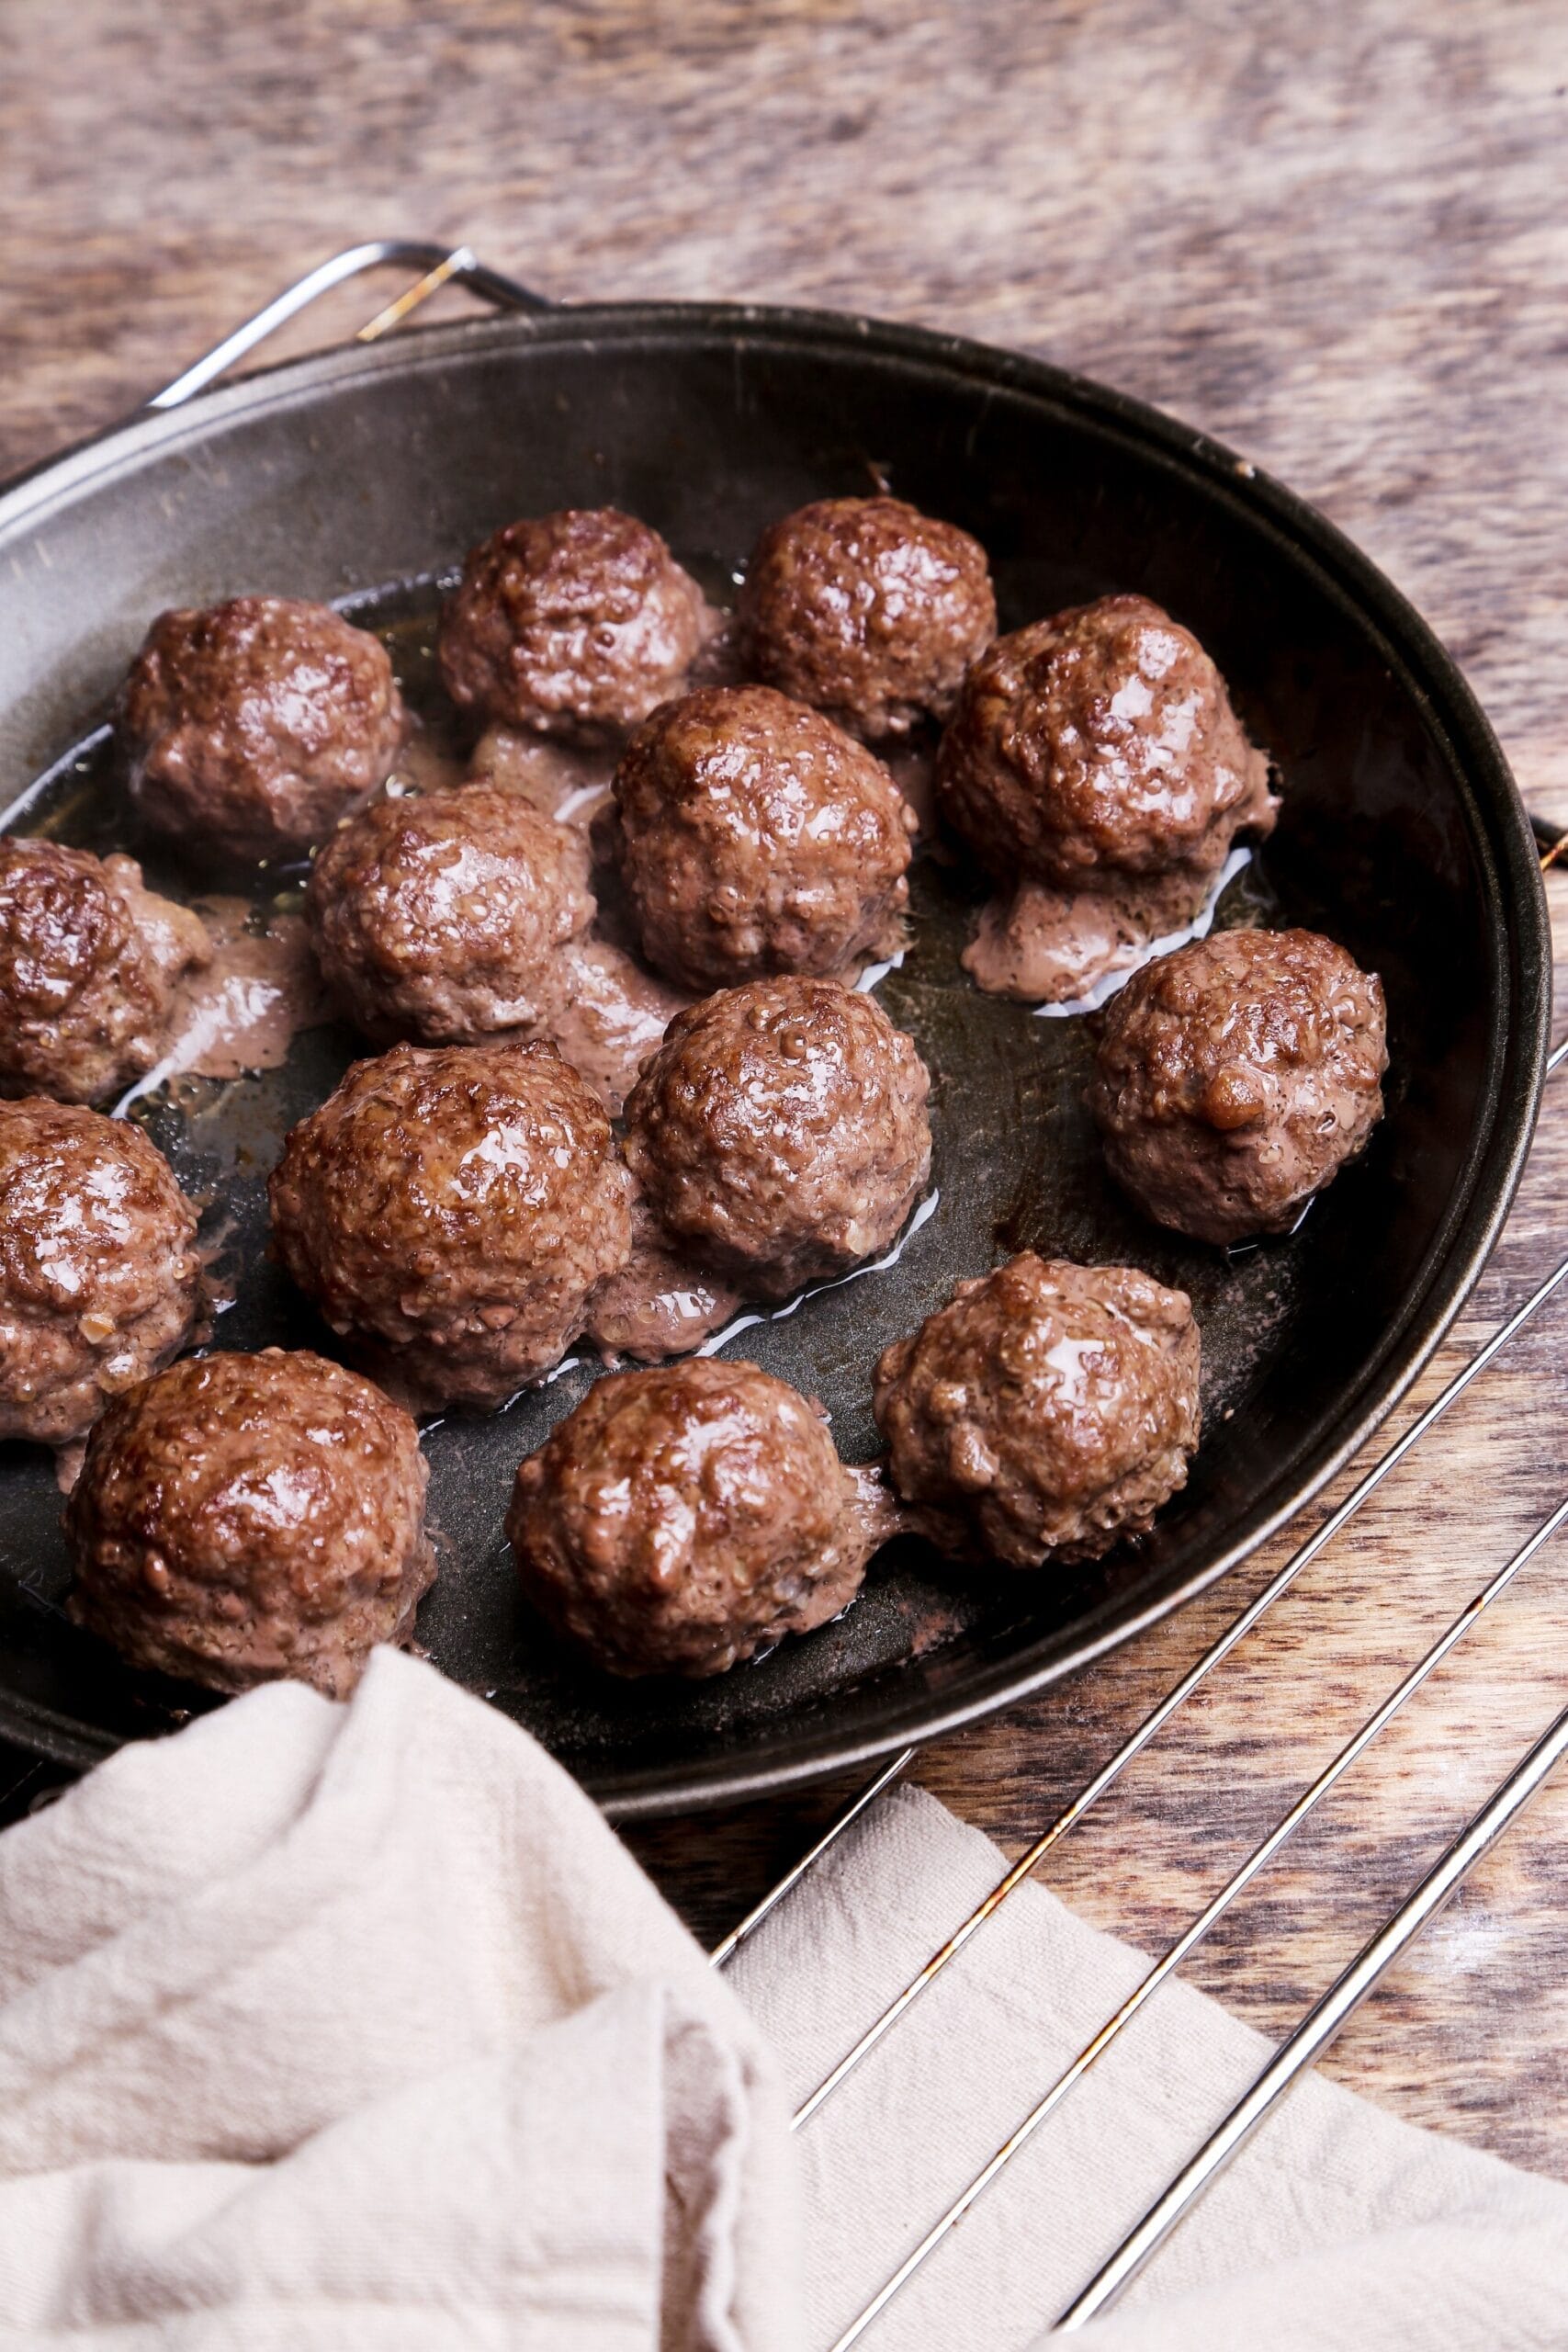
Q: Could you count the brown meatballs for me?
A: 14